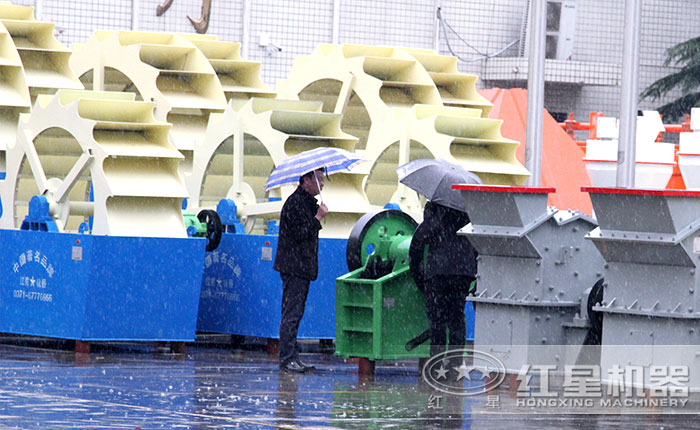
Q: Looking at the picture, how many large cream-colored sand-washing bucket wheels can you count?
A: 6